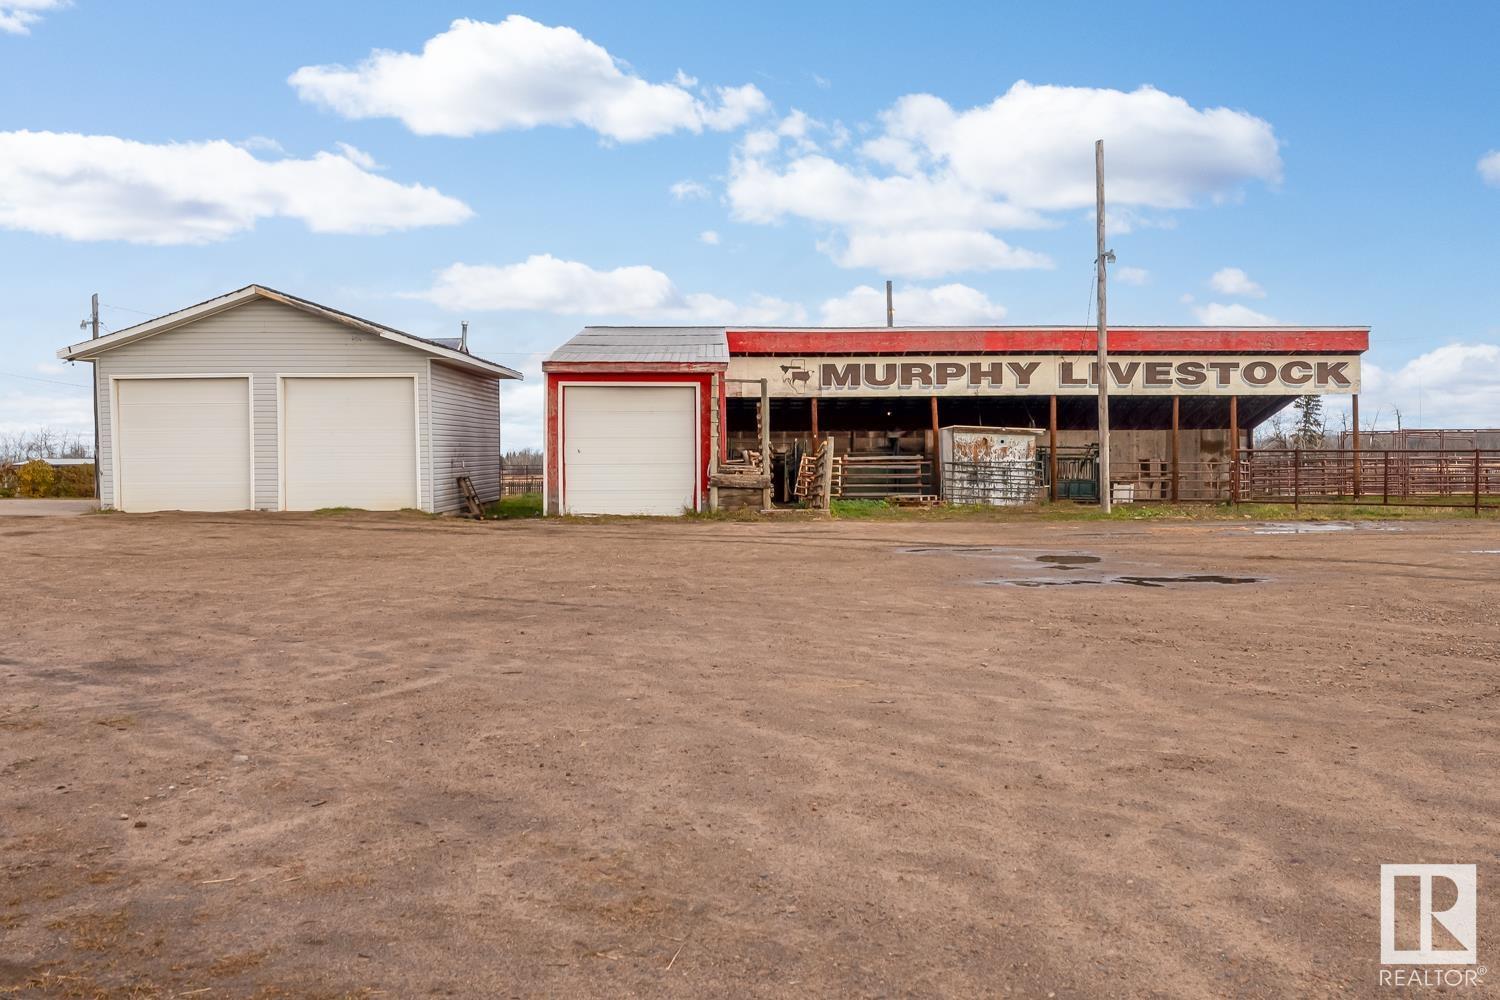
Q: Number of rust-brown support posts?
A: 6